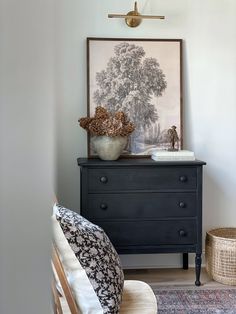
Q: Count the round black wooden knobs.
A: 5